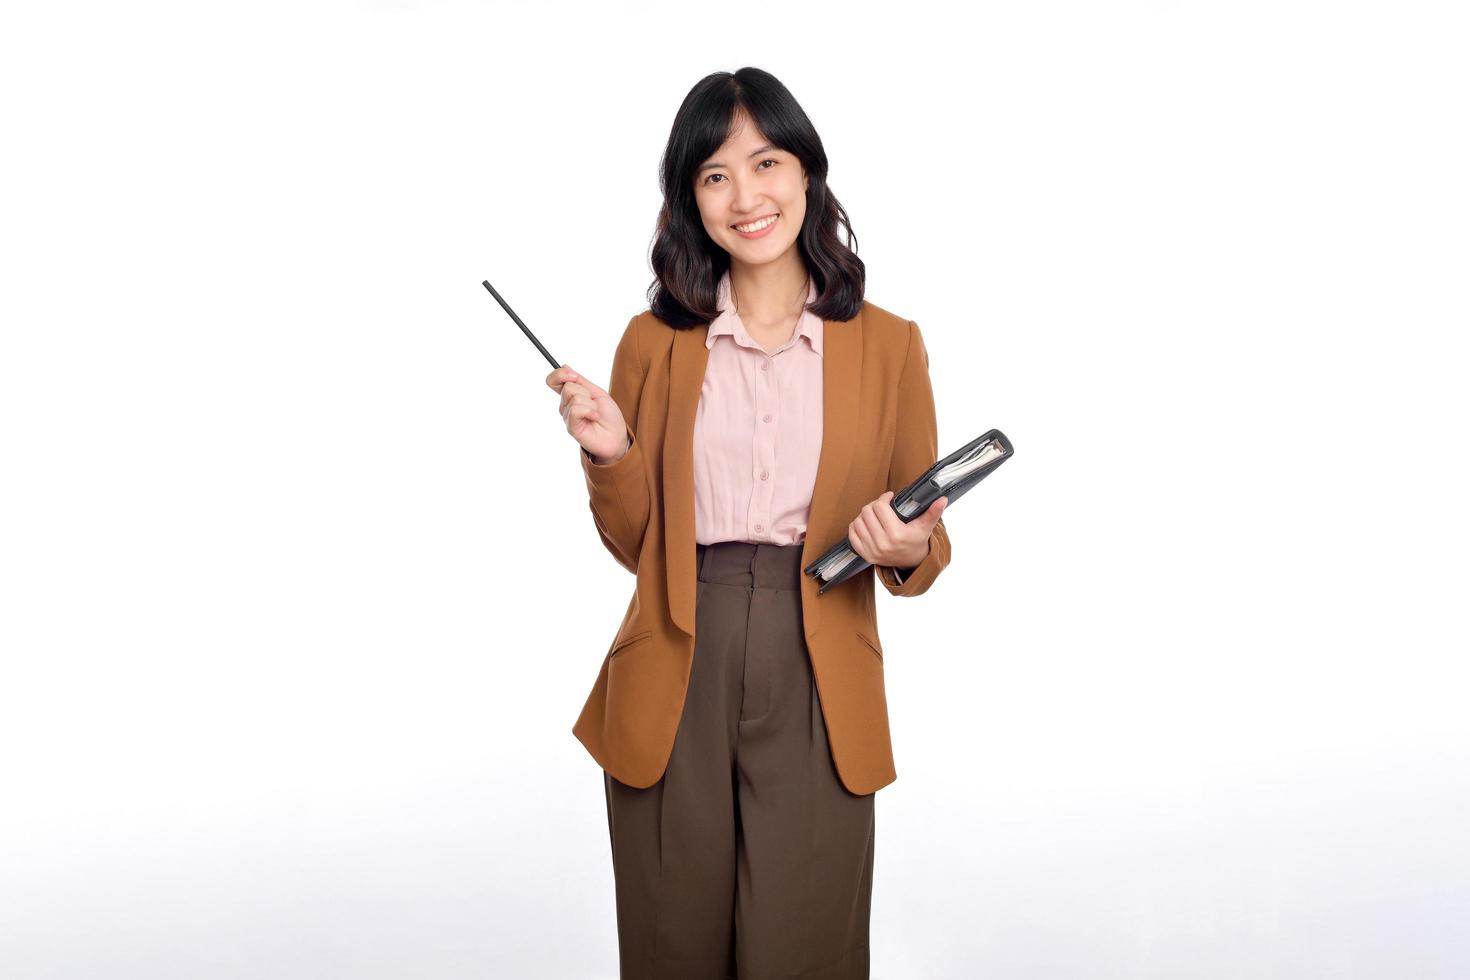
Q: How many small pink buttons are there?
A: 4